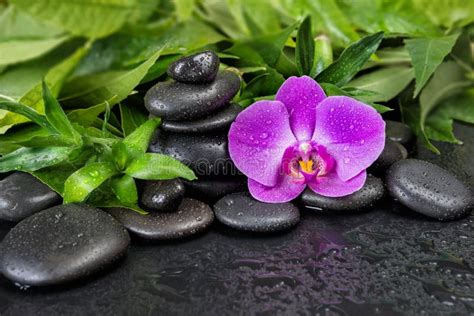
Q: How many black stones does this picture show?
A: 14